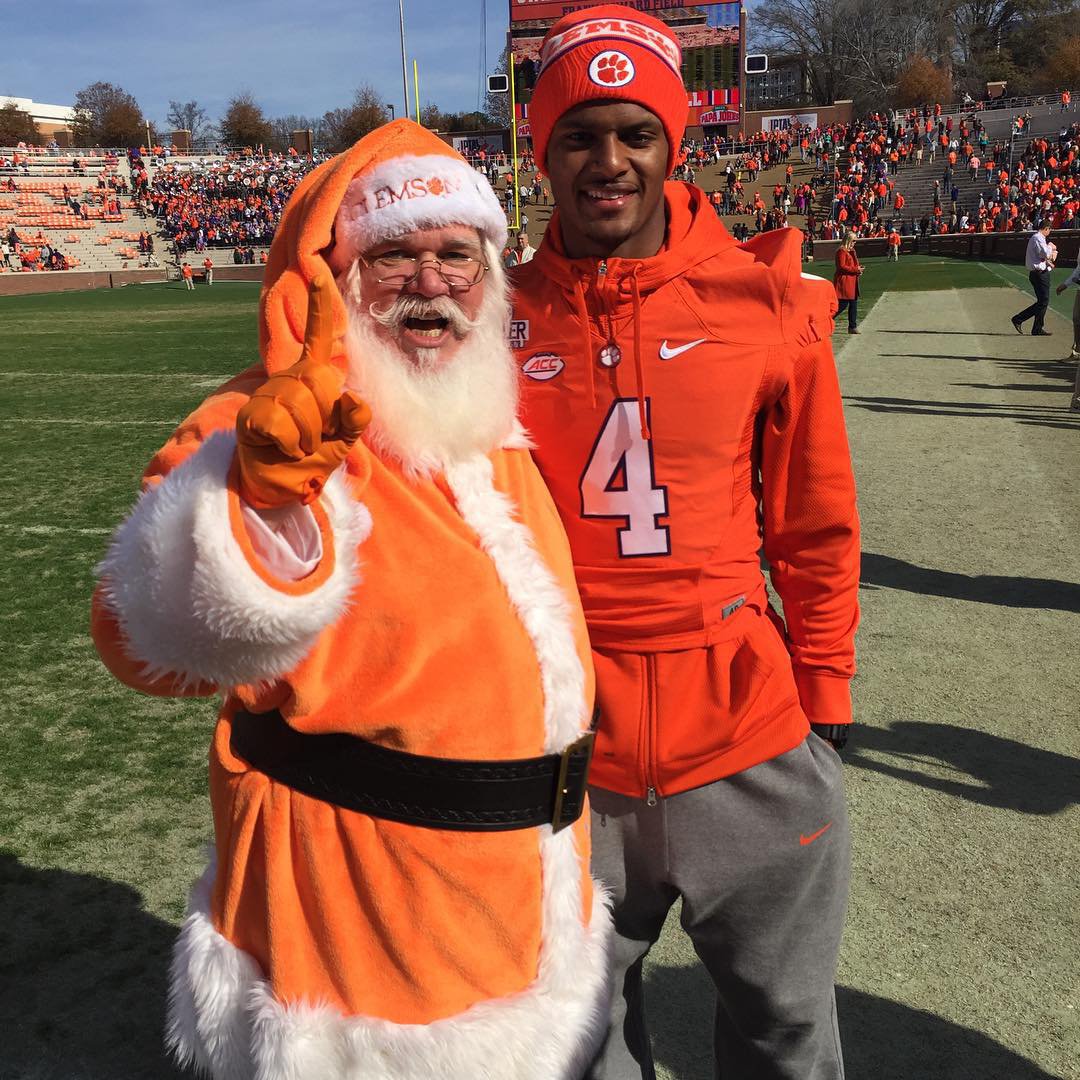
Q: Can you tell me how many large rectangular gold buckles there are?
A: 1